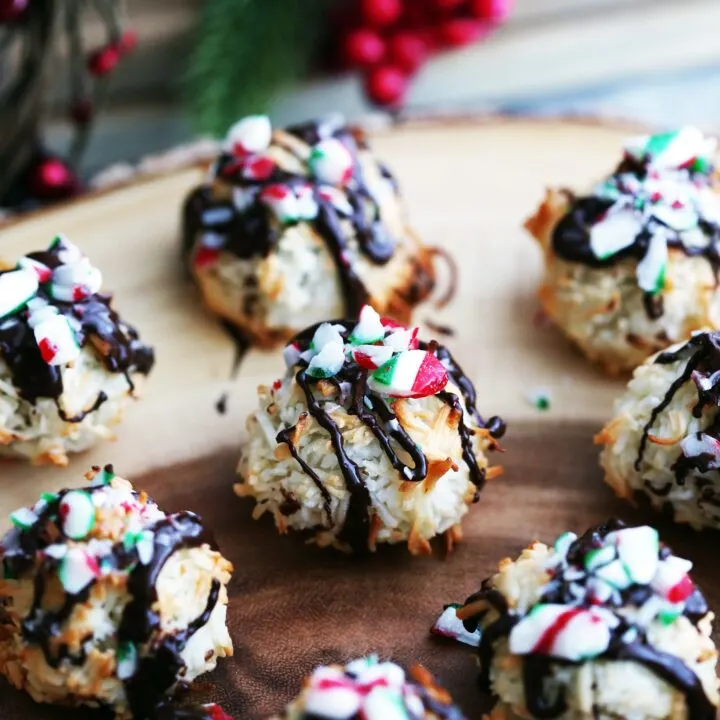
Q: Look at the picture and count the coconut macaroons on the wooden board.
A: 8